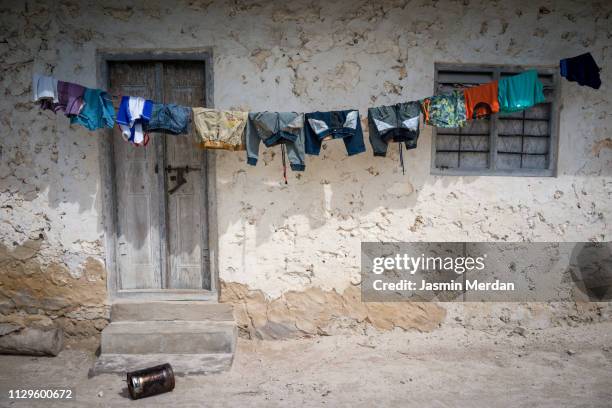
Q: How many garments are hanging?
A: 13